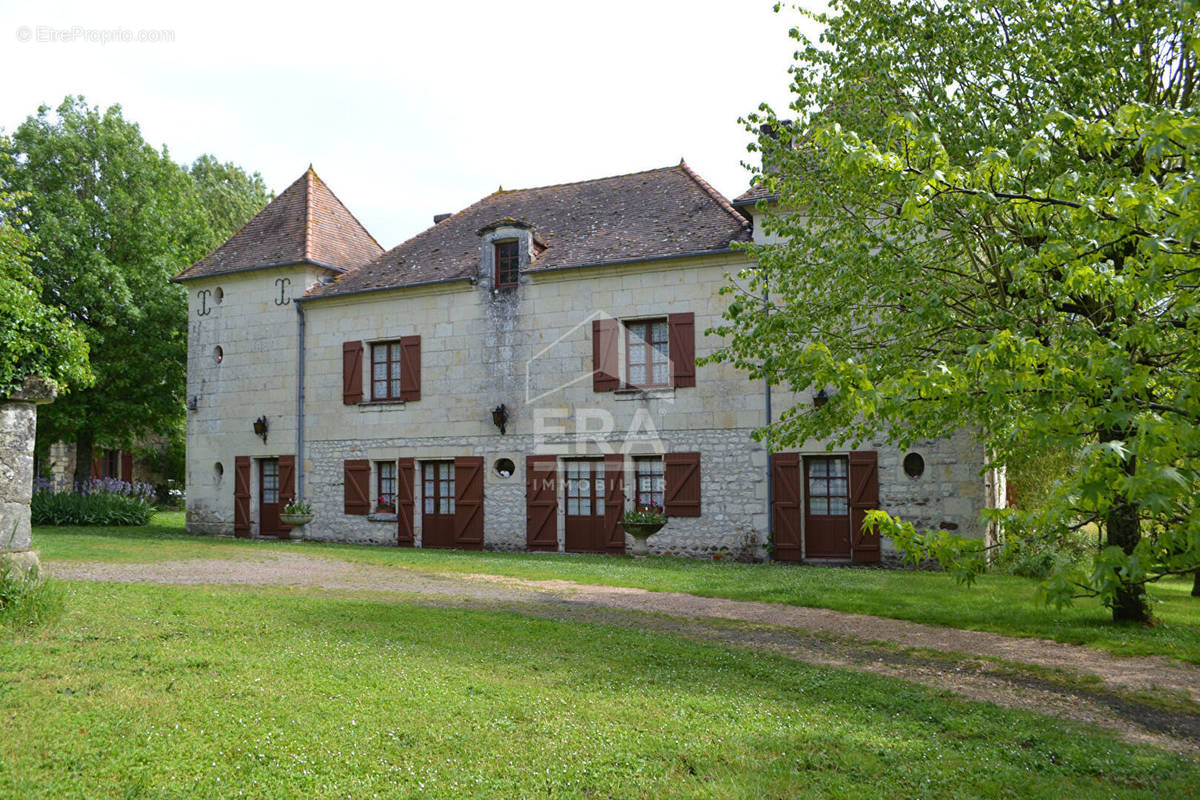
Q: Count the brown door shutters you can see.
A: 8